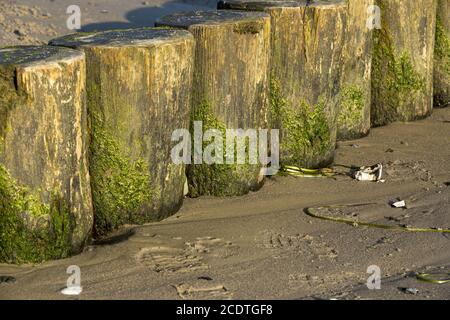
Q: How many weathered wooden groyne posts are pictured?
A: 7